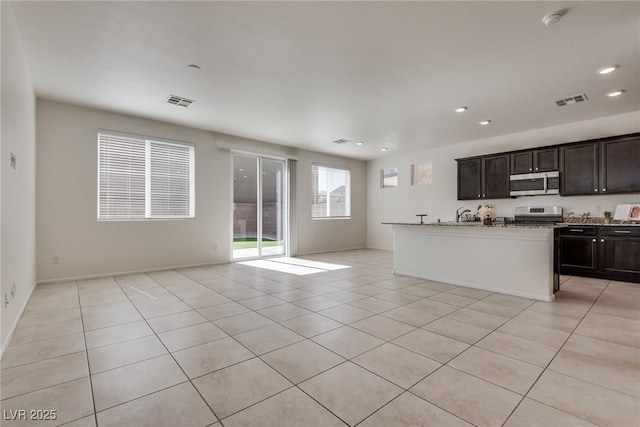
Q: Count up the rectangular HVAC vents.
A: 3